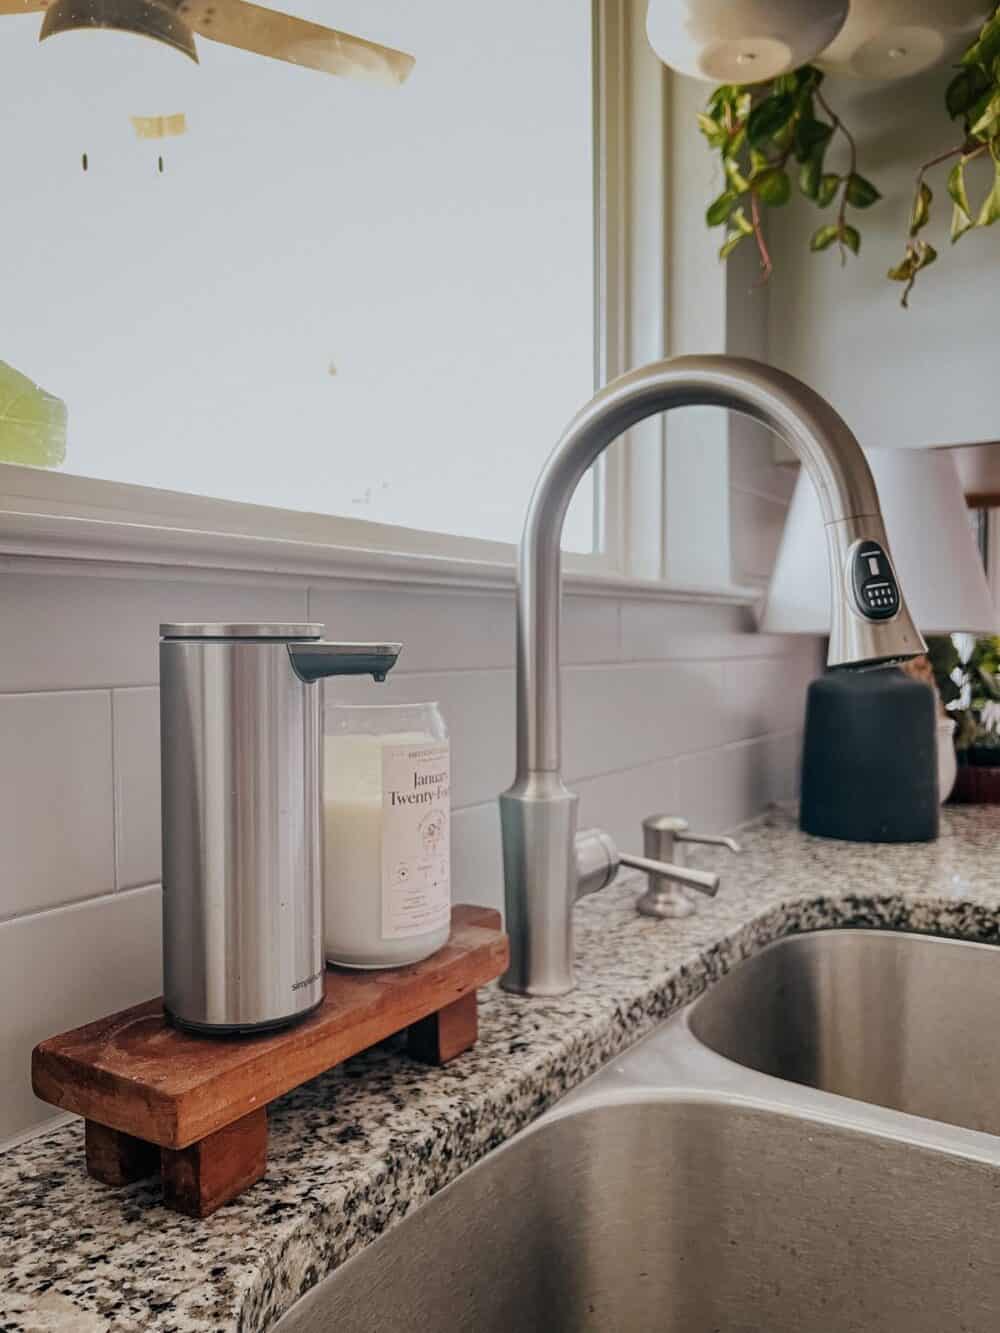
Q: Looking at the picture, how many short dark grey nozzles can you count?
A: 1